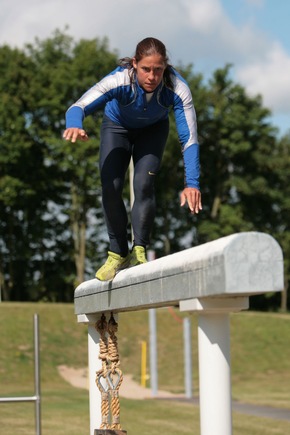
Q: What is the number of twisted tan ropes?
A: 2